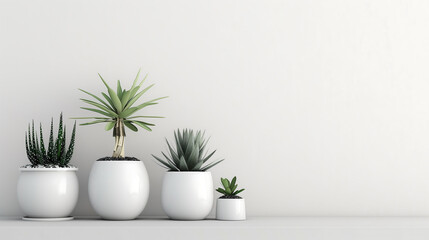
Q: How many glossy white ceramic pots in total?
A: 4